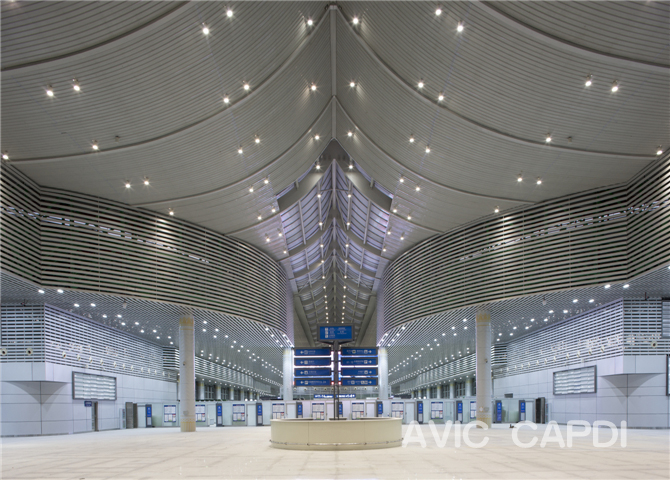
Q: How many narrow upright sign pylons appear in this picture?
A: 10